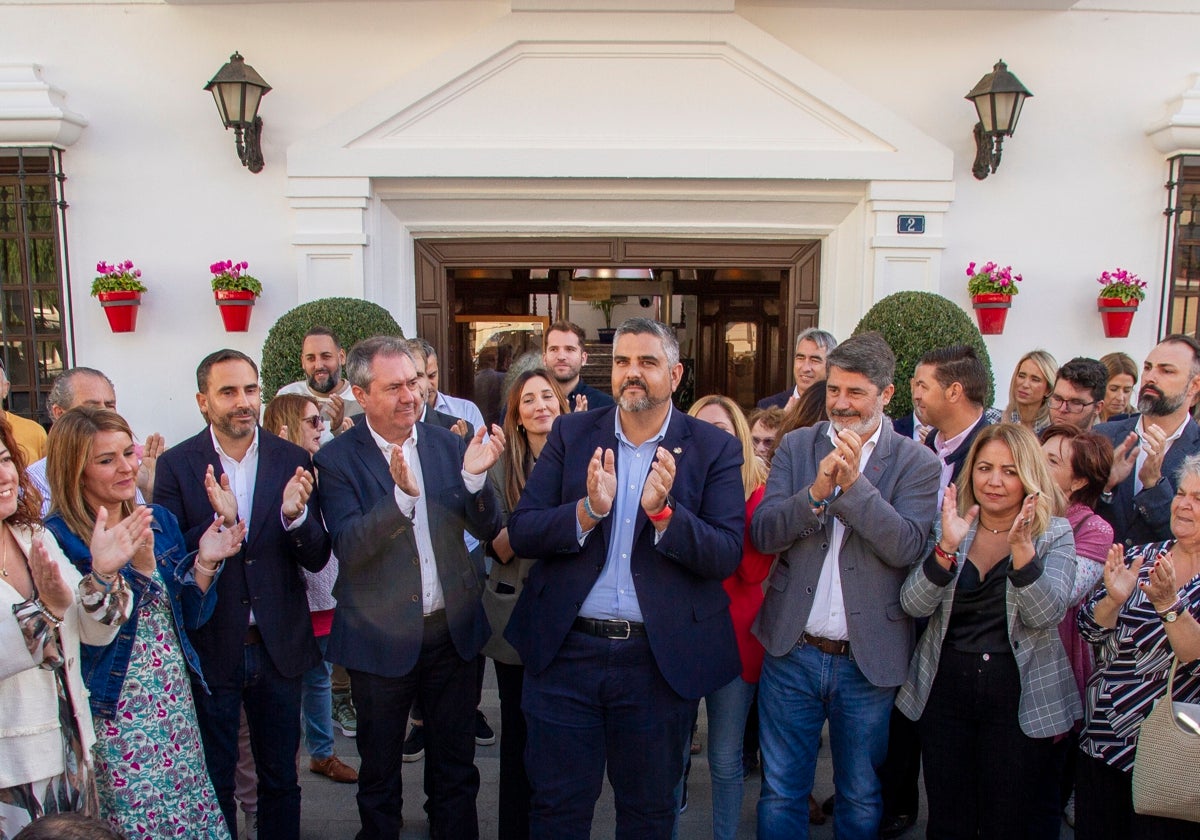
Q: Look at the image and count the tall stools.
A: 0